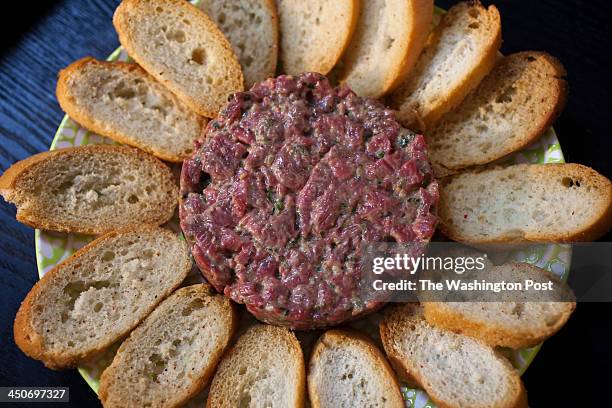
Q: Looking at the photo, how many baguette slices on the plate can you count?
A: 15